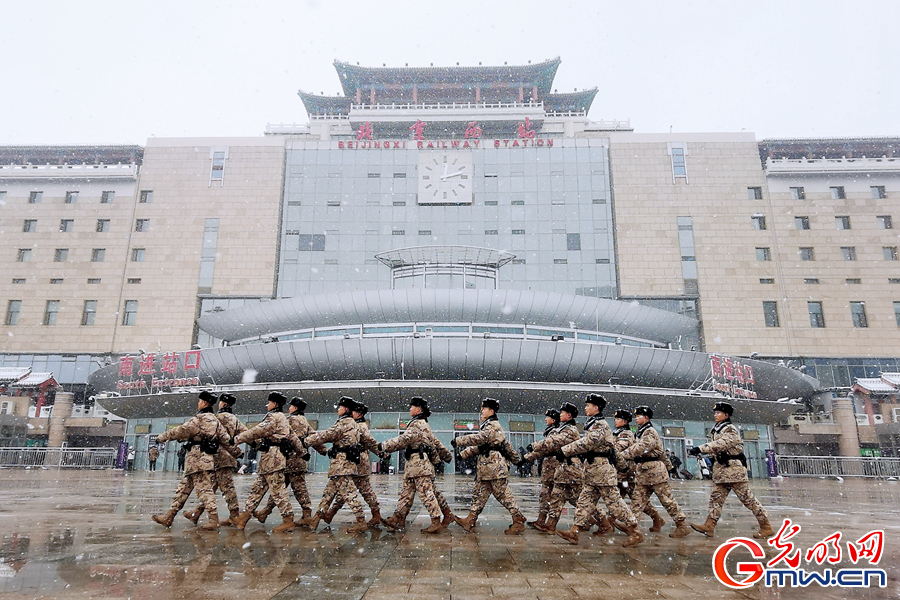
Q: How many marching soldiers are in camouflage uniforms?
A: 14